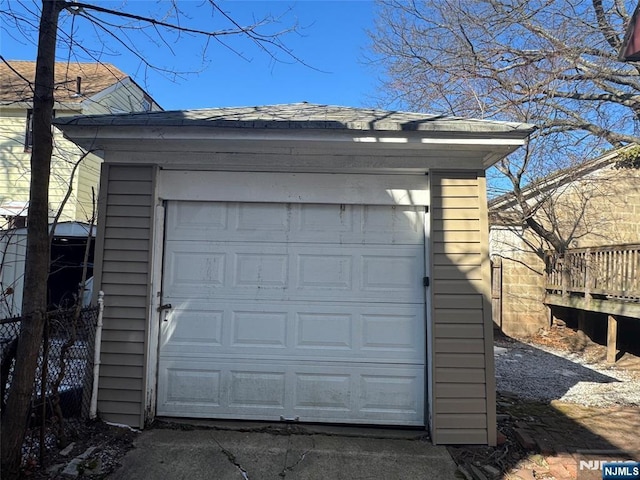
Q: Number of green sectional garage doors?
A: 0